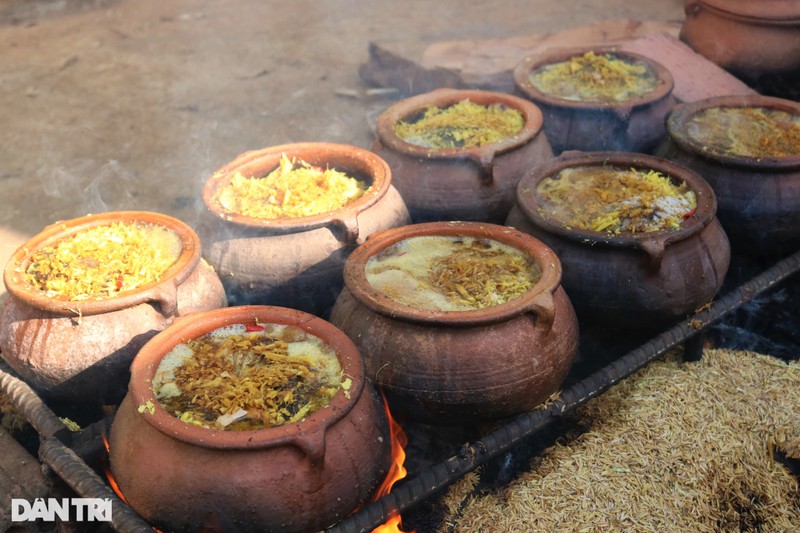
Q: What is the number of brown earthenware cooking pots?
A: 9